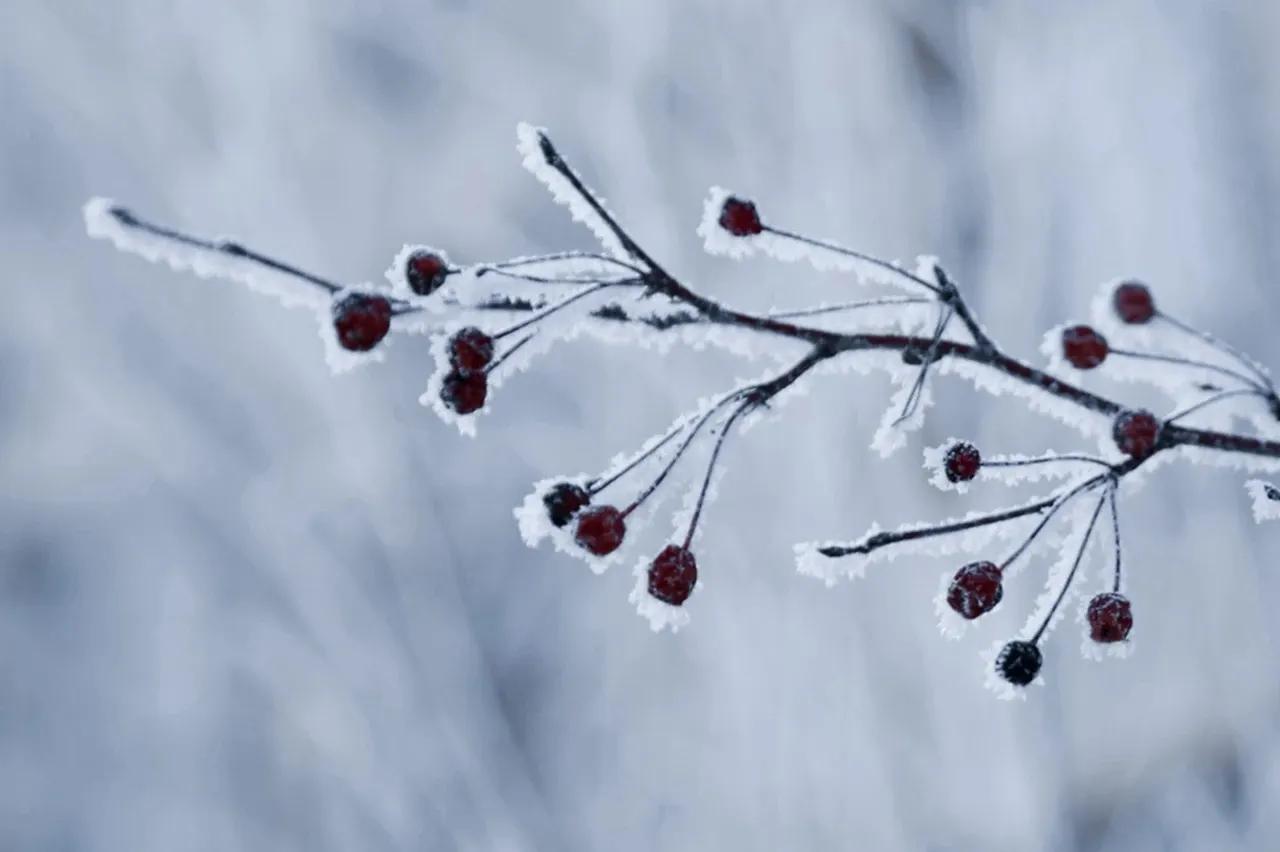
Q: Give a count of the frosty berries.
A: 15